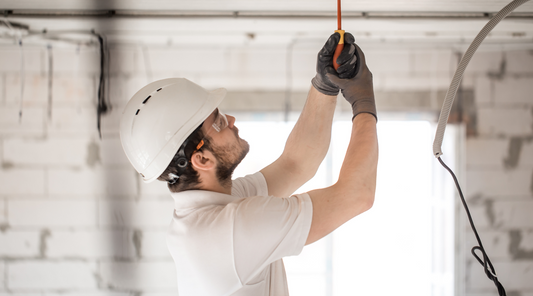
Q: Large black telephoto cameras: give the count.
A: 0